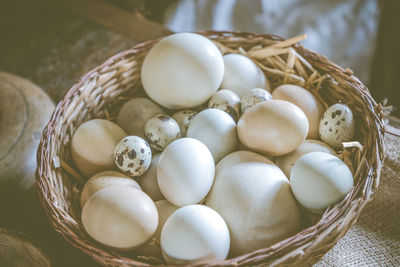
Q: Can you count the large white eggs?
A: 2